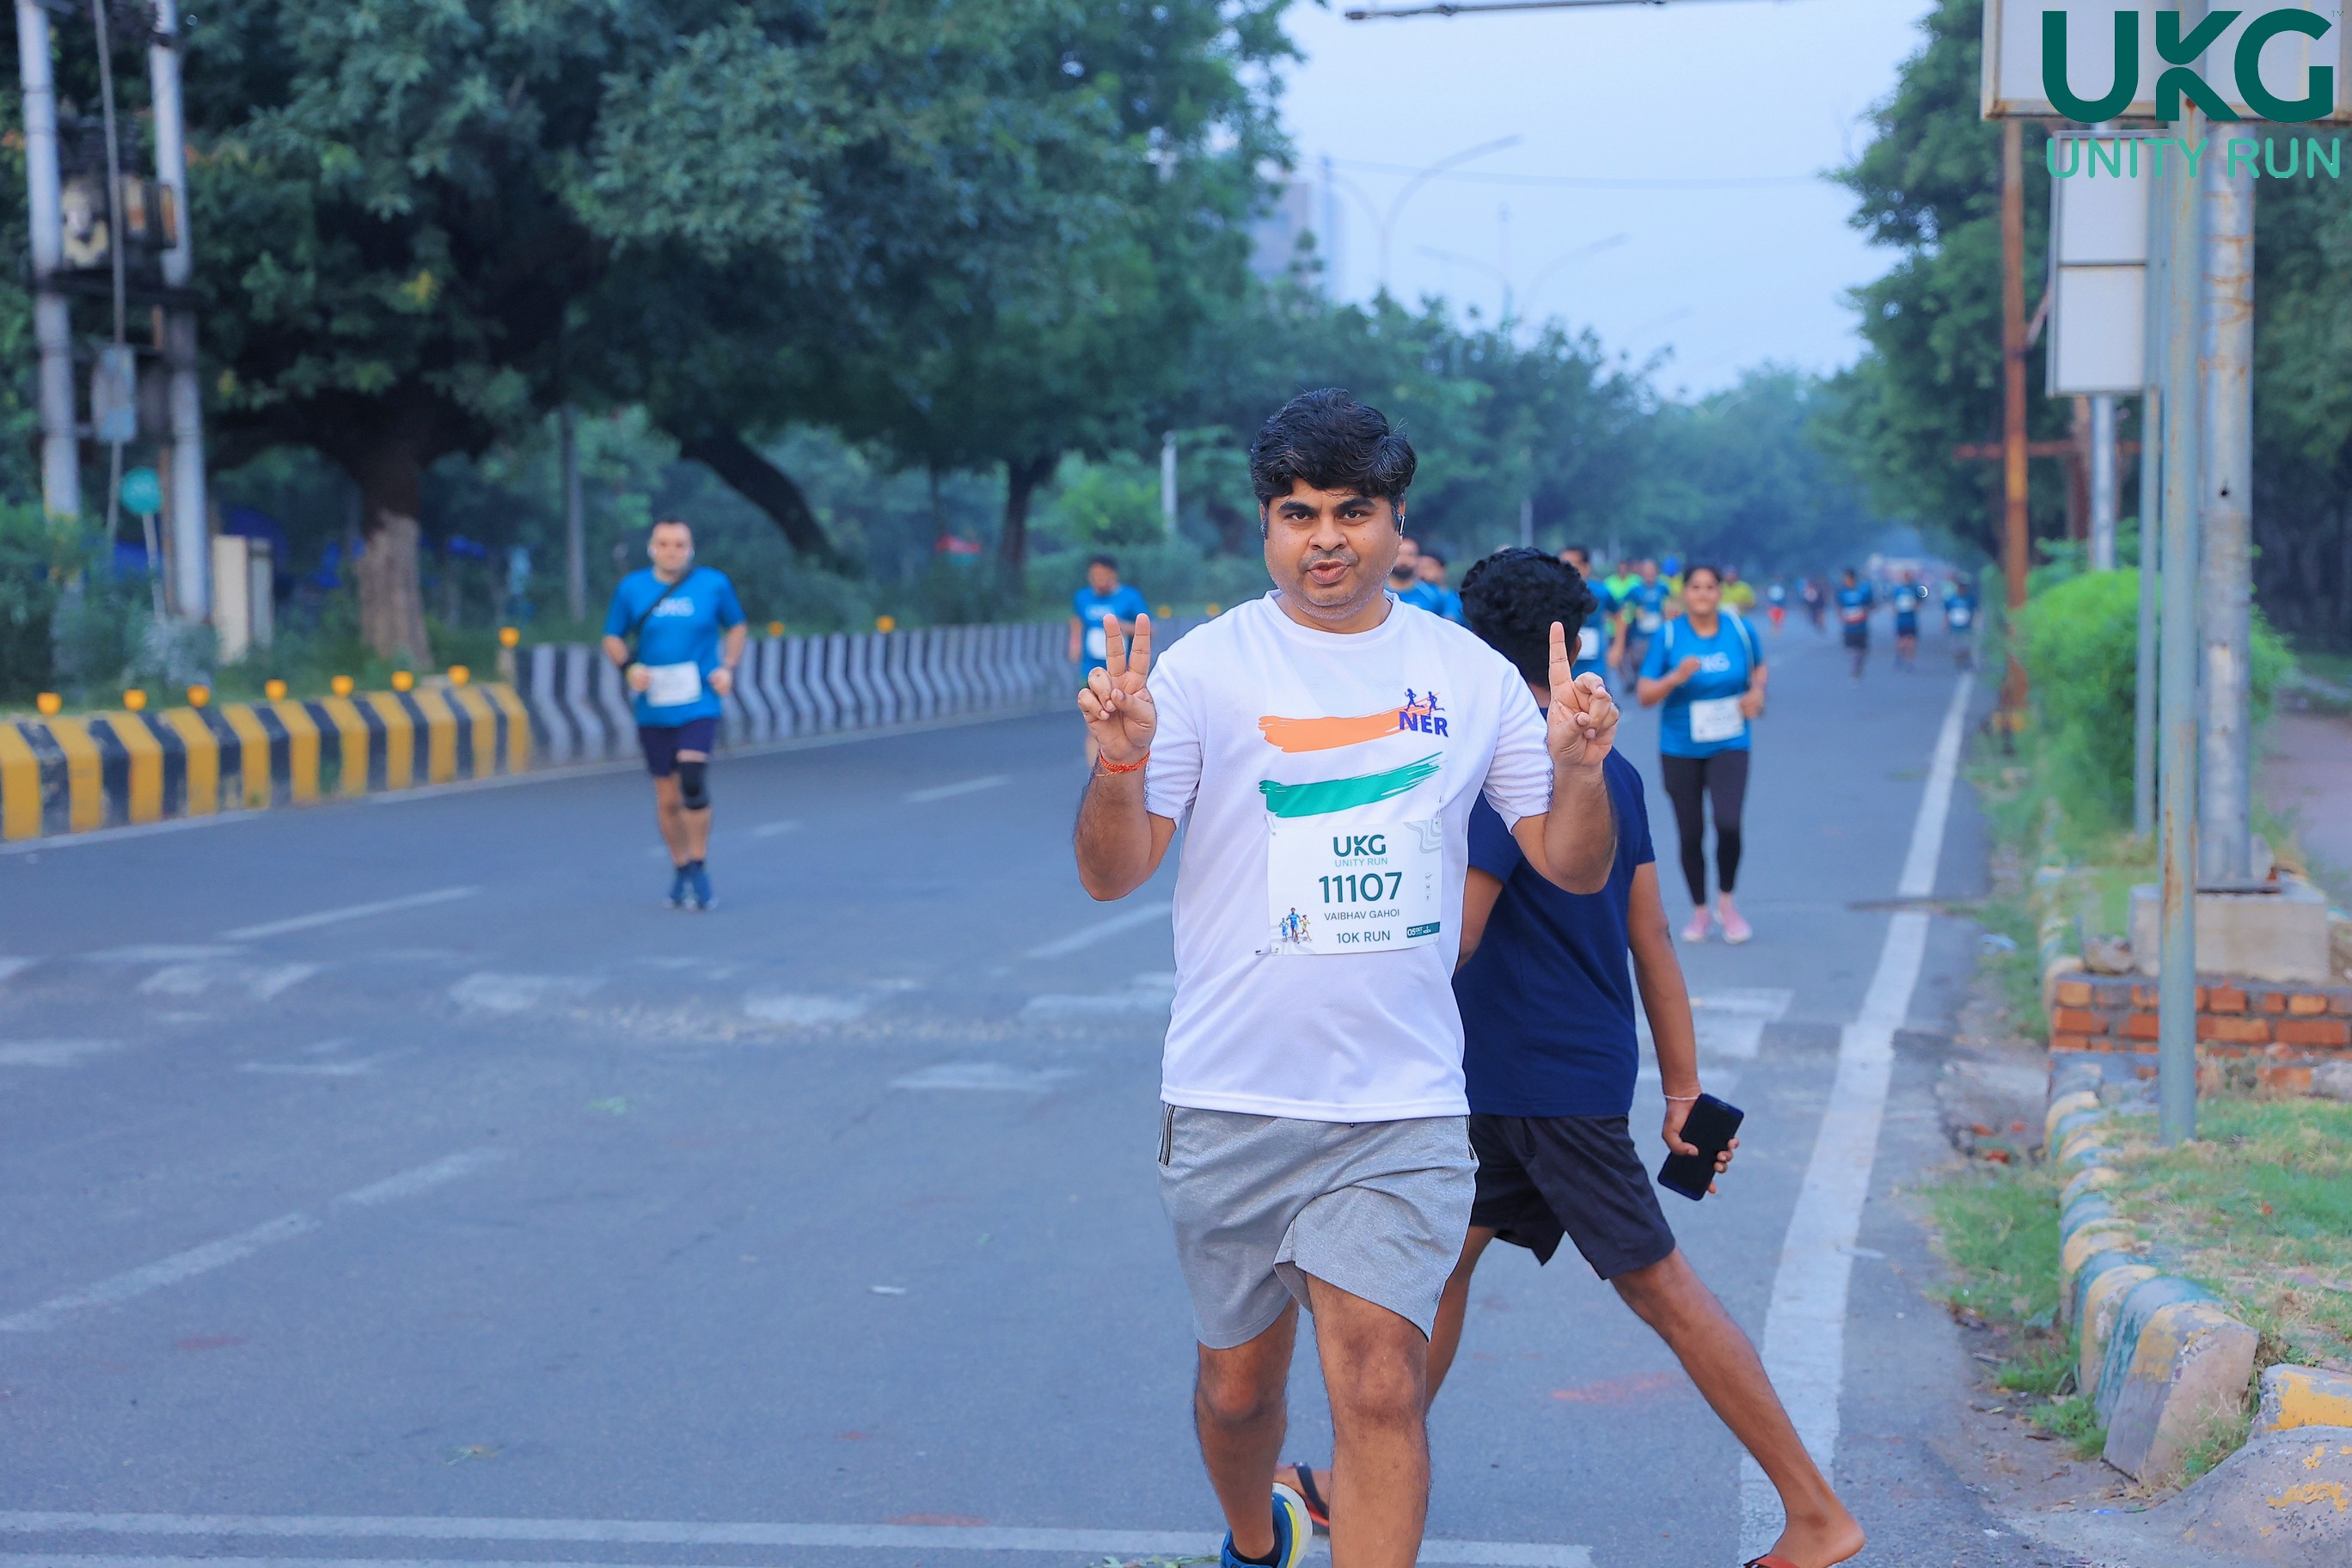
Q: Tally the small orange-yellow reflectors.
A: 12